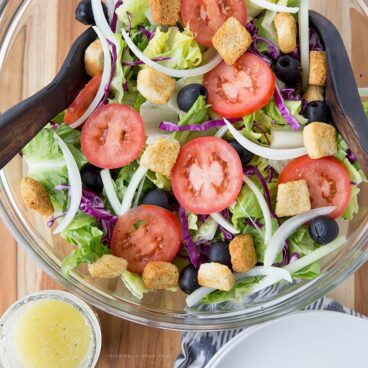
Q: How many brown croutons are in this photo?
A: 15